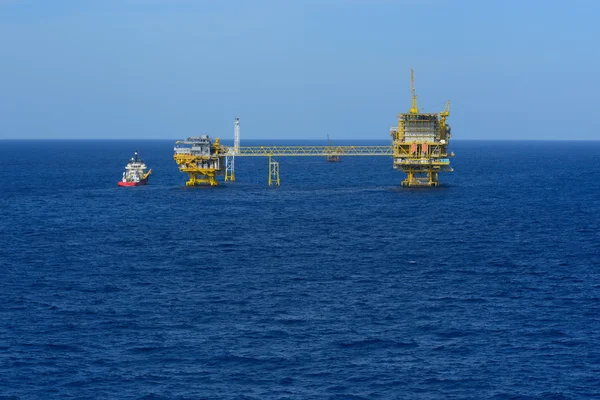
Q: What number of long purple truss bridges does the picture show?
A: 0